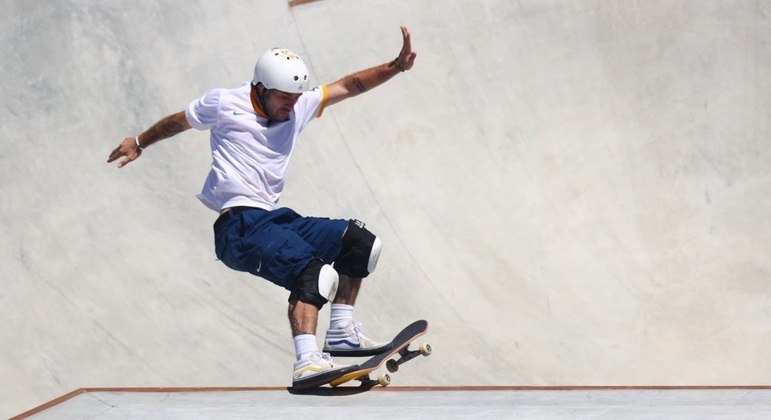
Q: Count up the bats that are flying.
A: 0